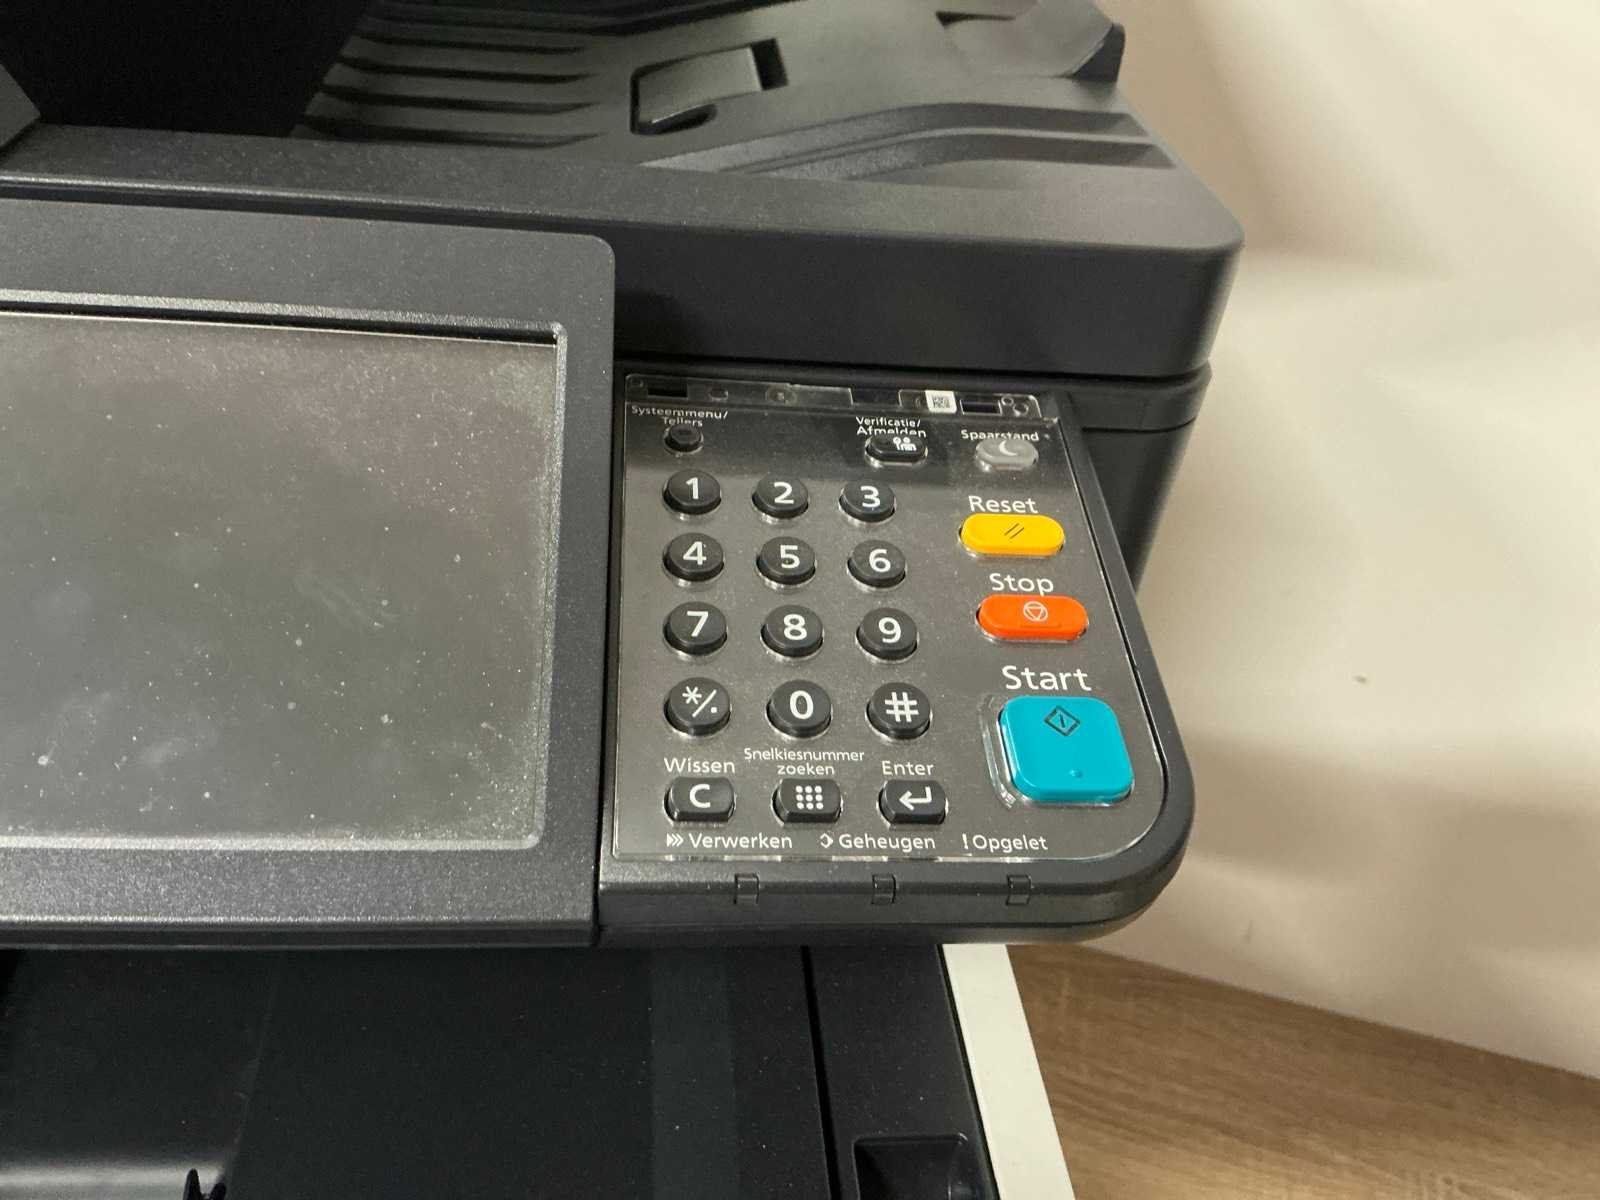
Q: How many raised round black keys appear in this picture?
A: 13